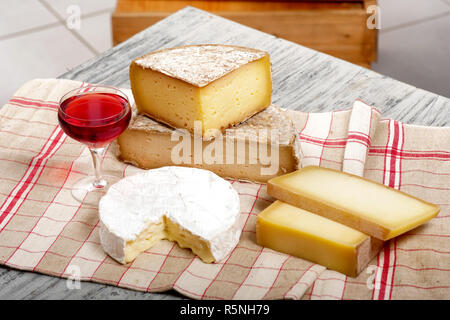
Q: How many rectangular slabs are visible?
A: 2